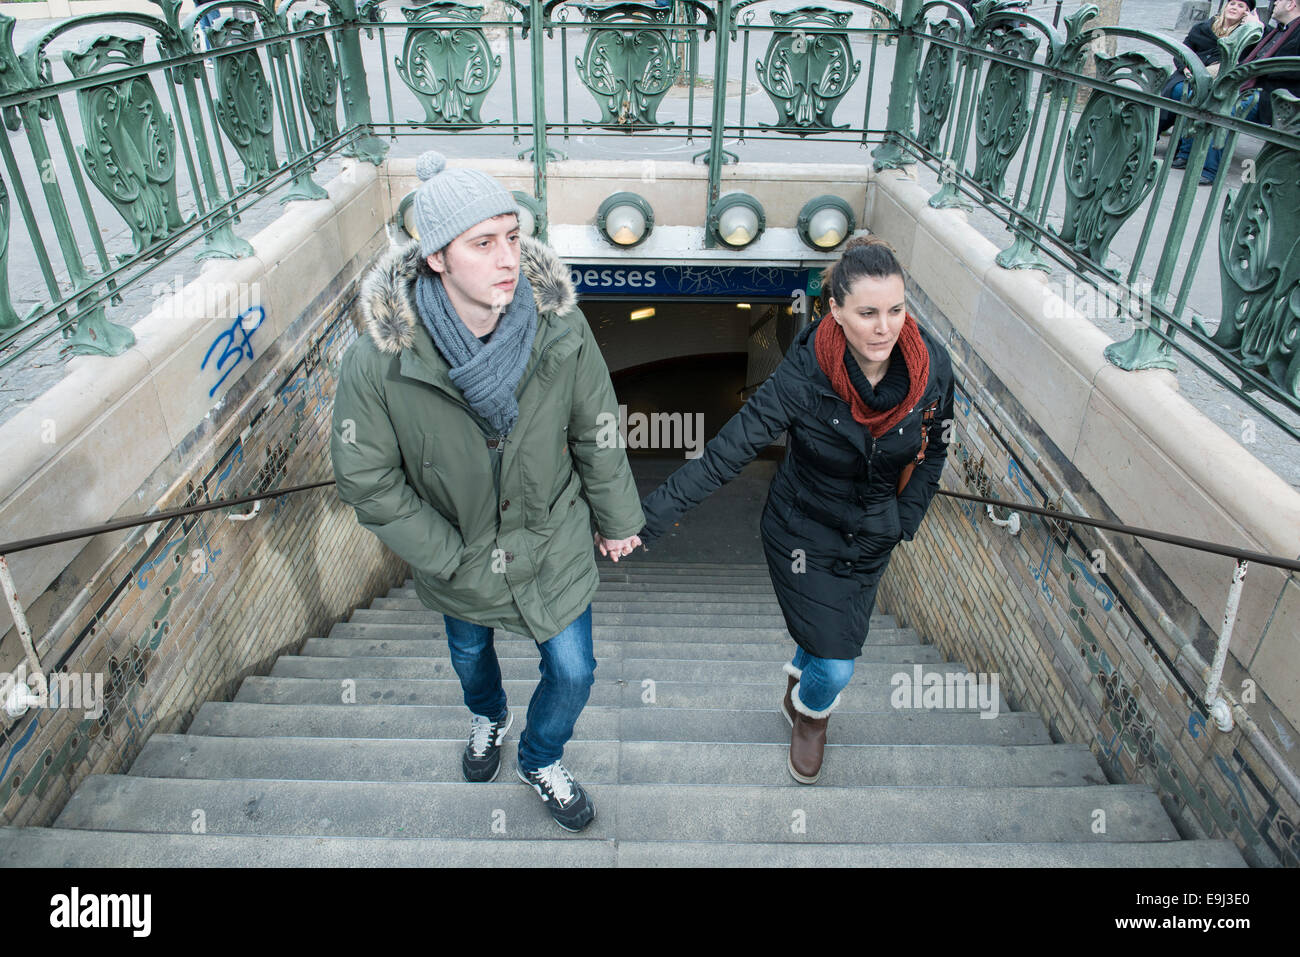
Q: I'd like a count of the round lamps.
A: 5